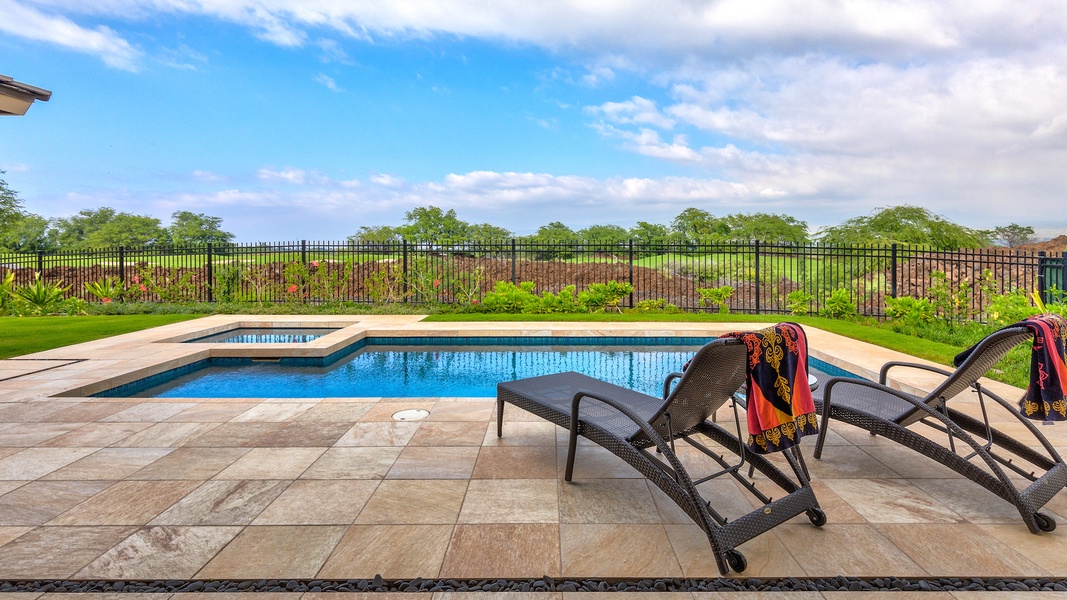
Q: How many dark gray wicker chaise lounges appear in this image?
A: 2